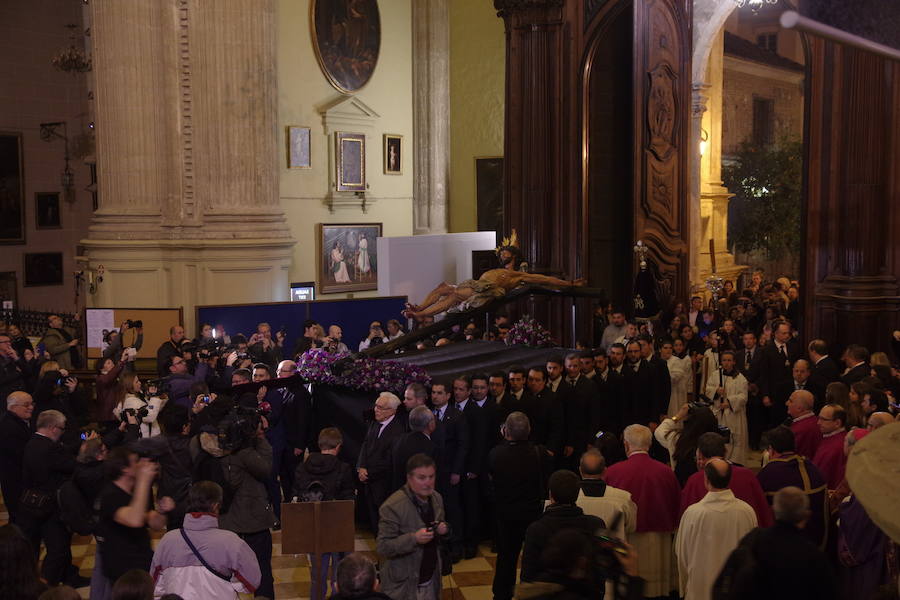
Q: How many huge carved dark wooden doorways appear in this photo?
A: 1